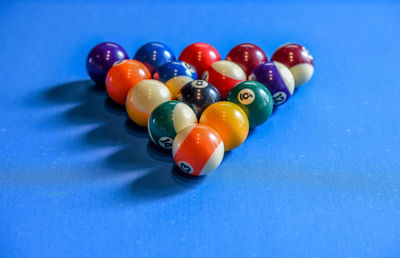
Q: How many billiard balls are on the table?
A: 15